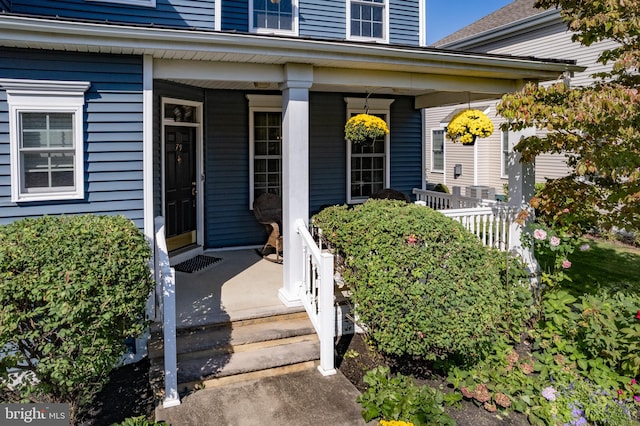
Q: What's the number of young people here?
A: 0